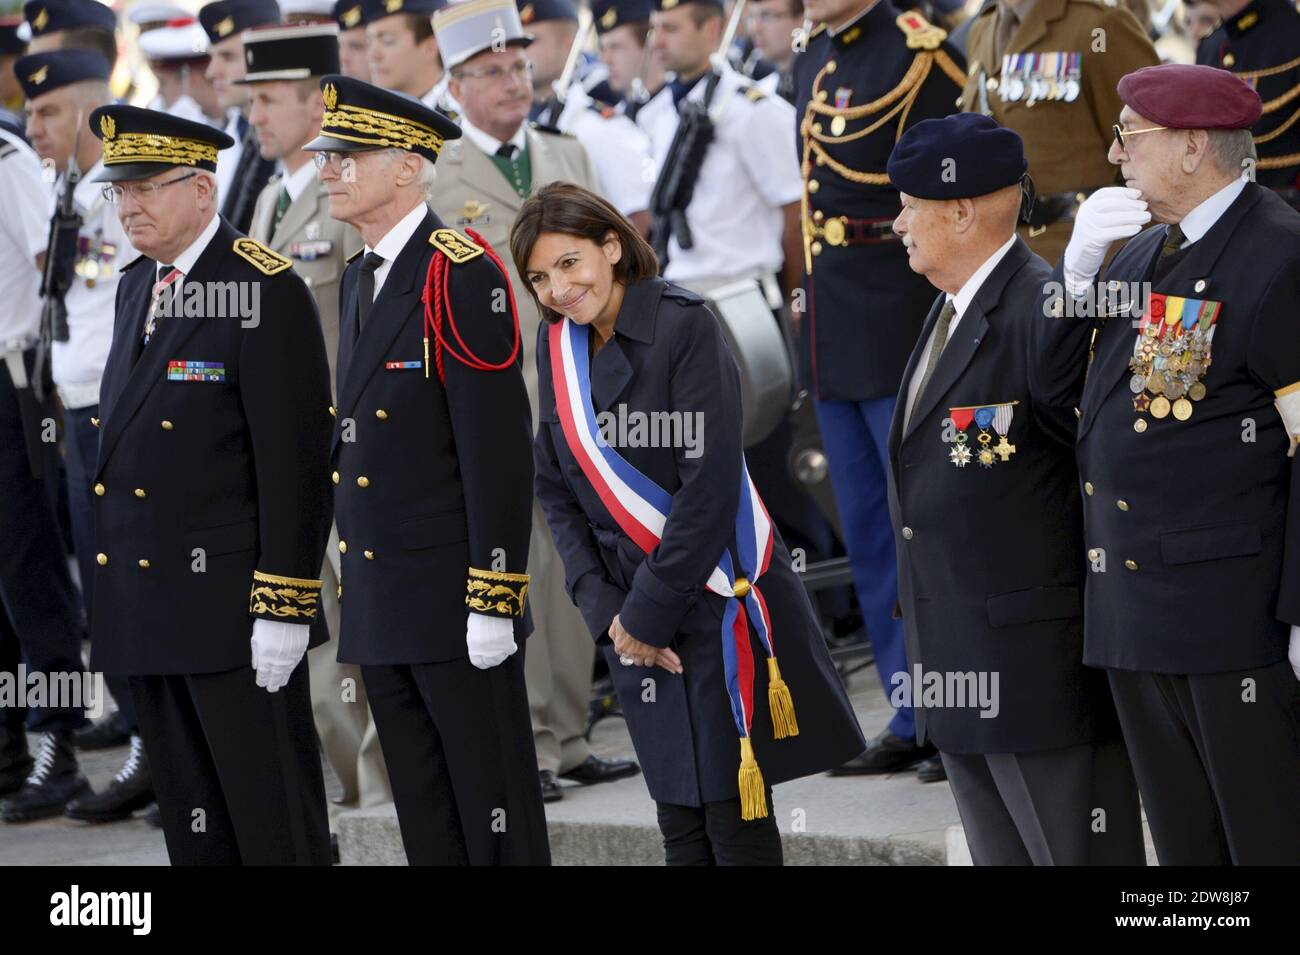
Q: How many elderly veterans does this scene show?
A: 2